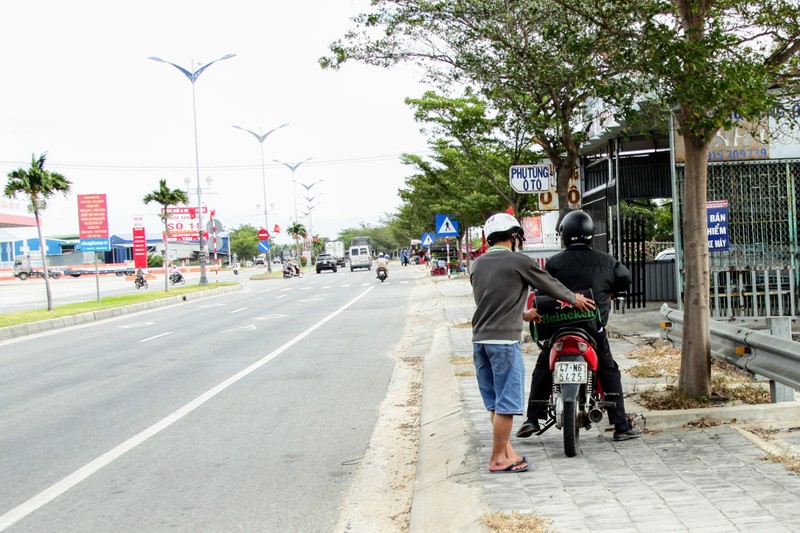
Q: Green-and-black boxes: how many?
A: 1